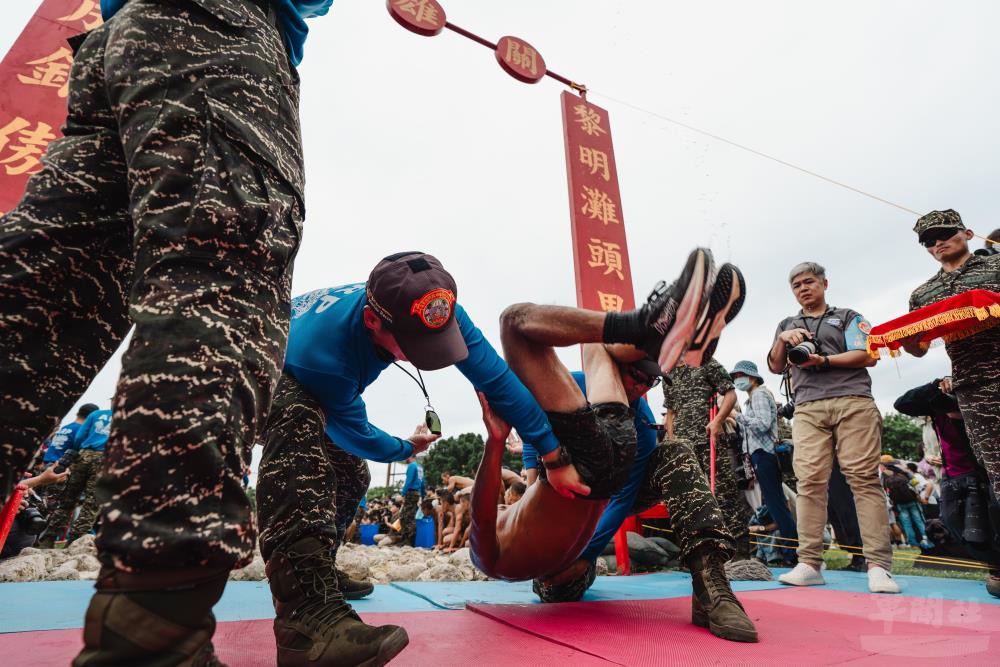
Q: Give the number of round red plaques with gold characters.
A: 2